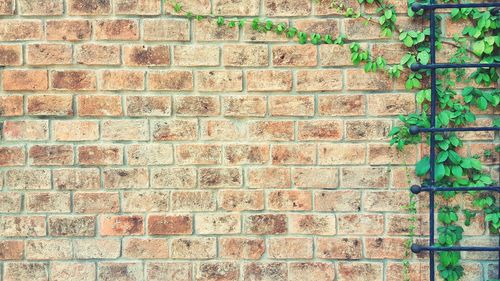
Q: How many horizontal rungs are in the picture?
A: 5